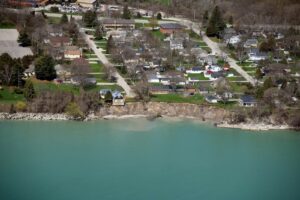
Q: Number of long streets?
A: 2